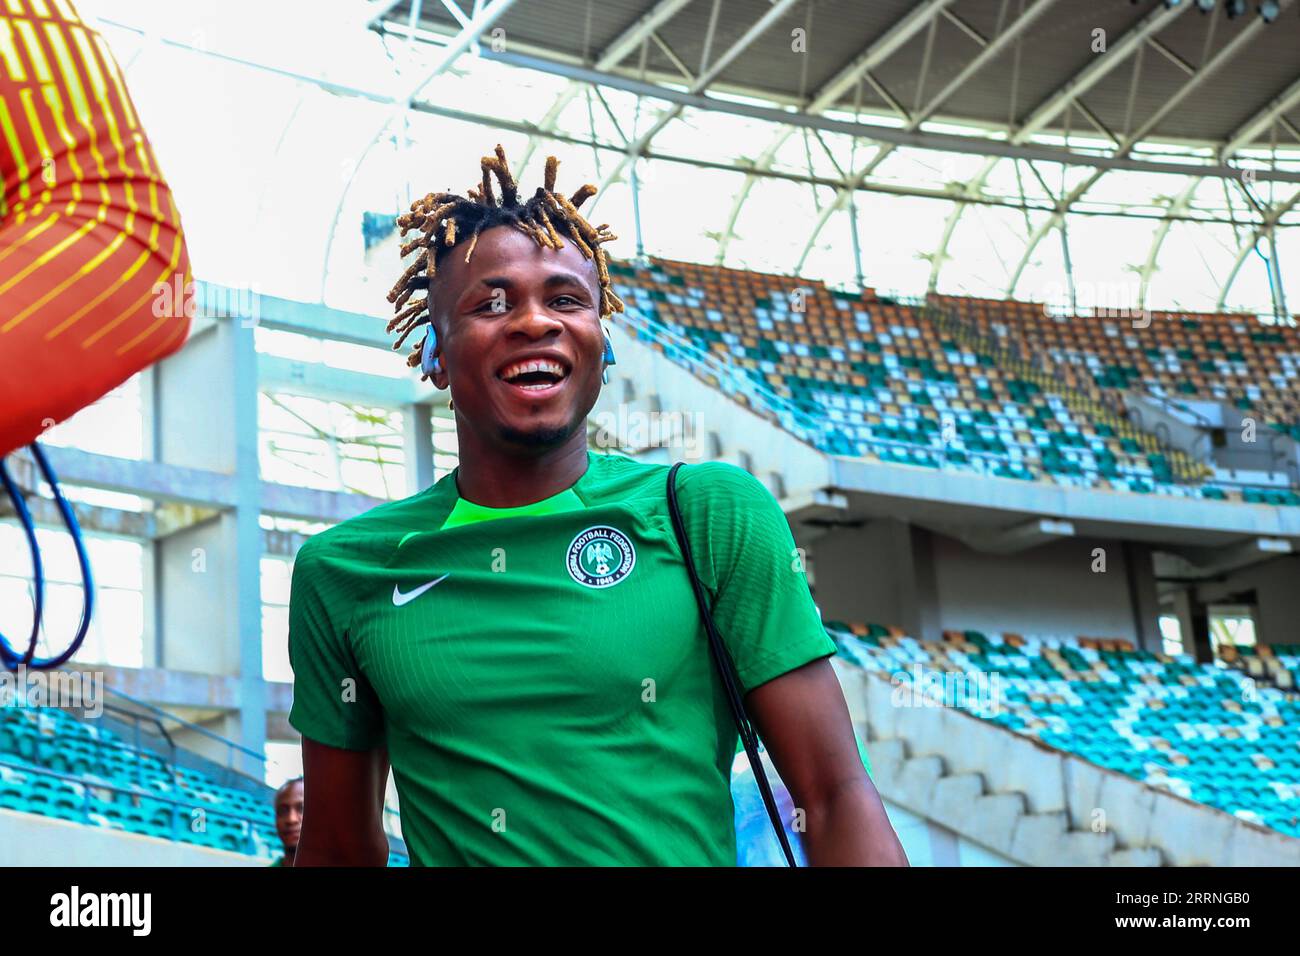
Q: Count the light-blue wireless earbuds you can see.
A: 2